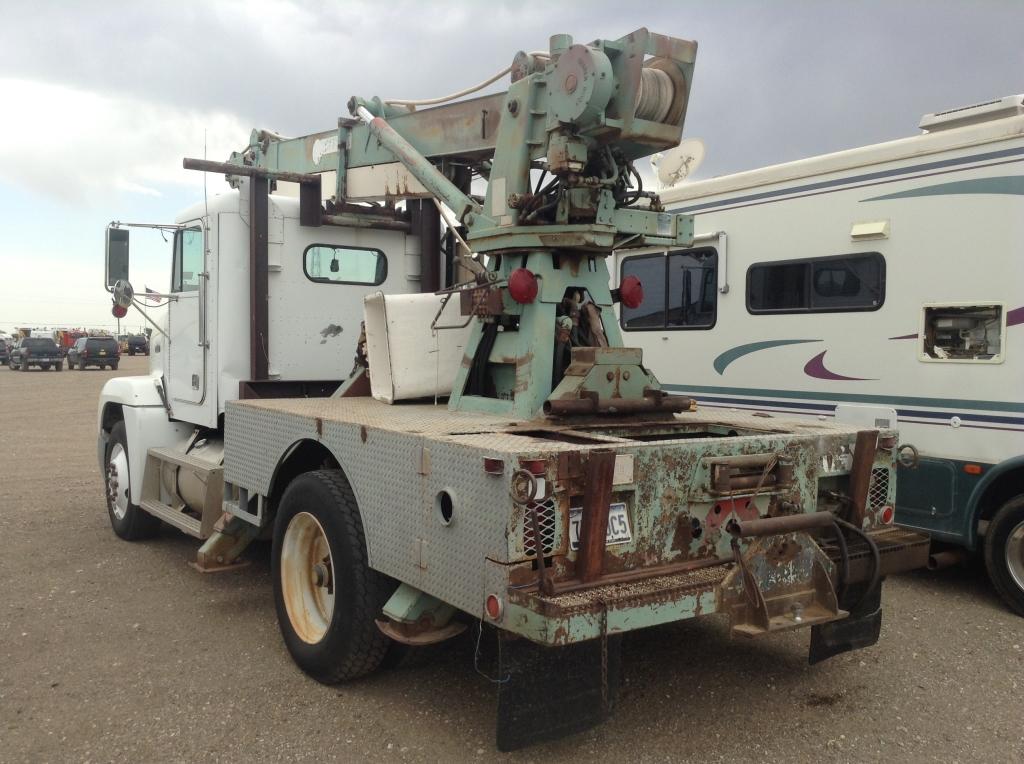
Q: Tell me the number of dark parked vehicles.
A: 4